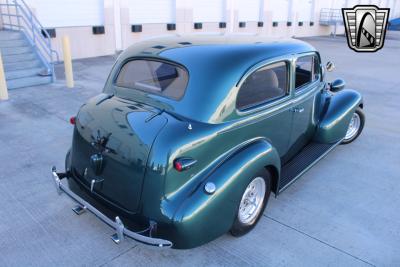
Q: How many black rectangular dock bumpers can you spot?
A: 12